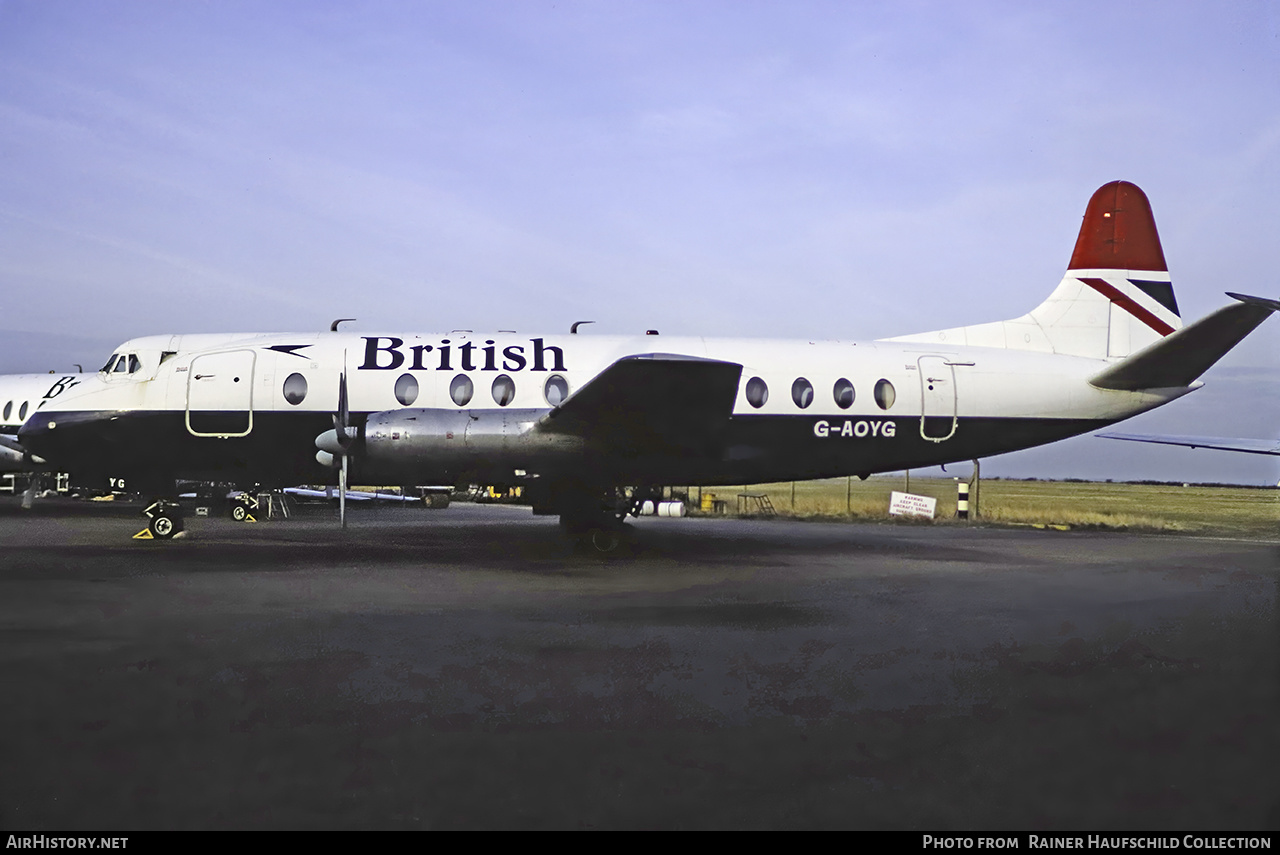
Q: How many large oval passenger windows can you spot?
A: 9